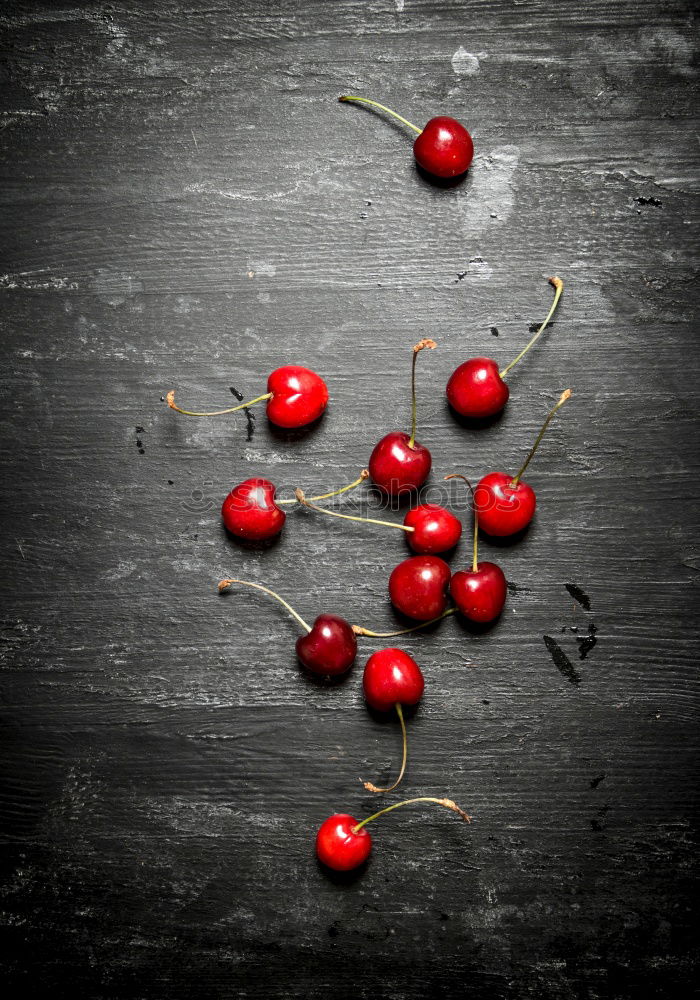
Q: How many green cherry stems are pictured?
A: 12